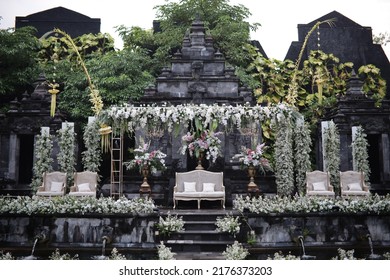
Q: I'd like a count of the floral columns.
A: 7